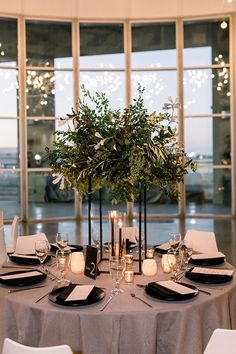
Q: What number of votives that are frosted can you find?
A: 3